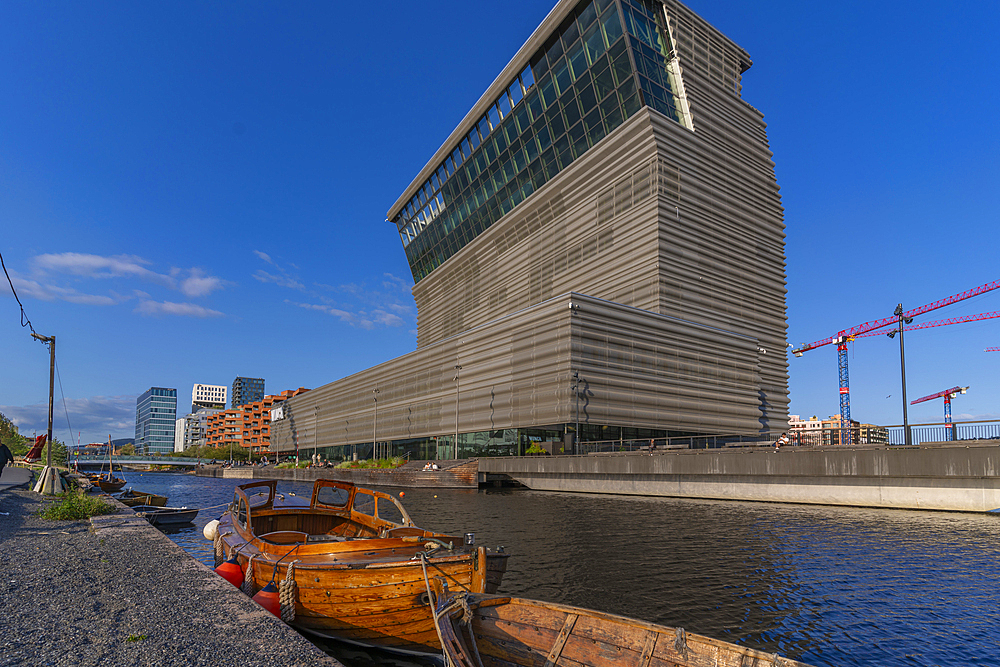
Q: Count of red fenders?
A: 2